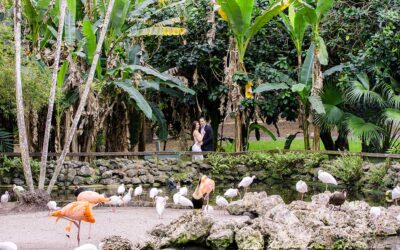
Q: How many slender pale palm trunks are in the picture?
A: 3